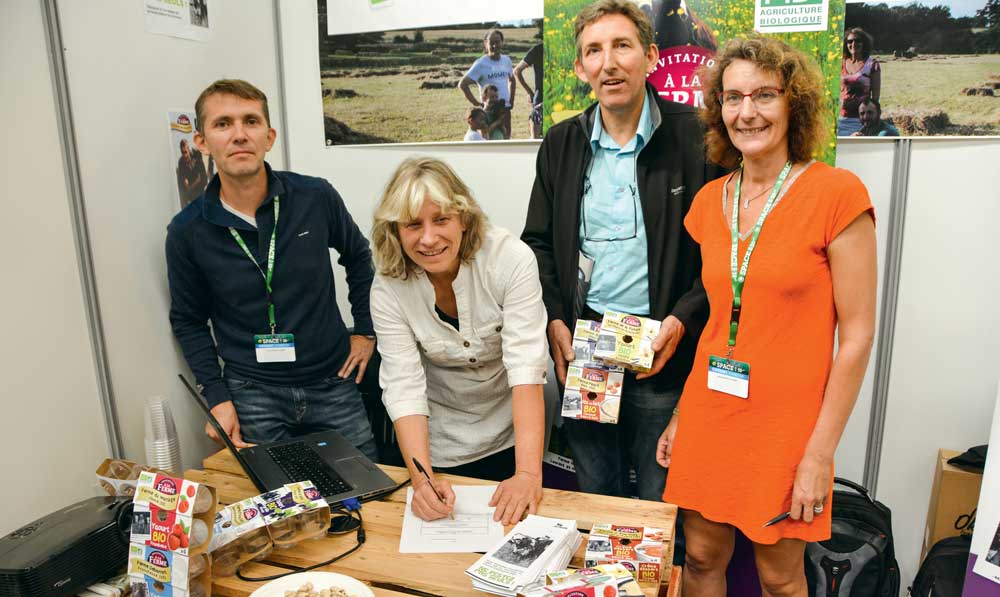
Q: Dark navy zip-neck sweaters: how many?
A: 1